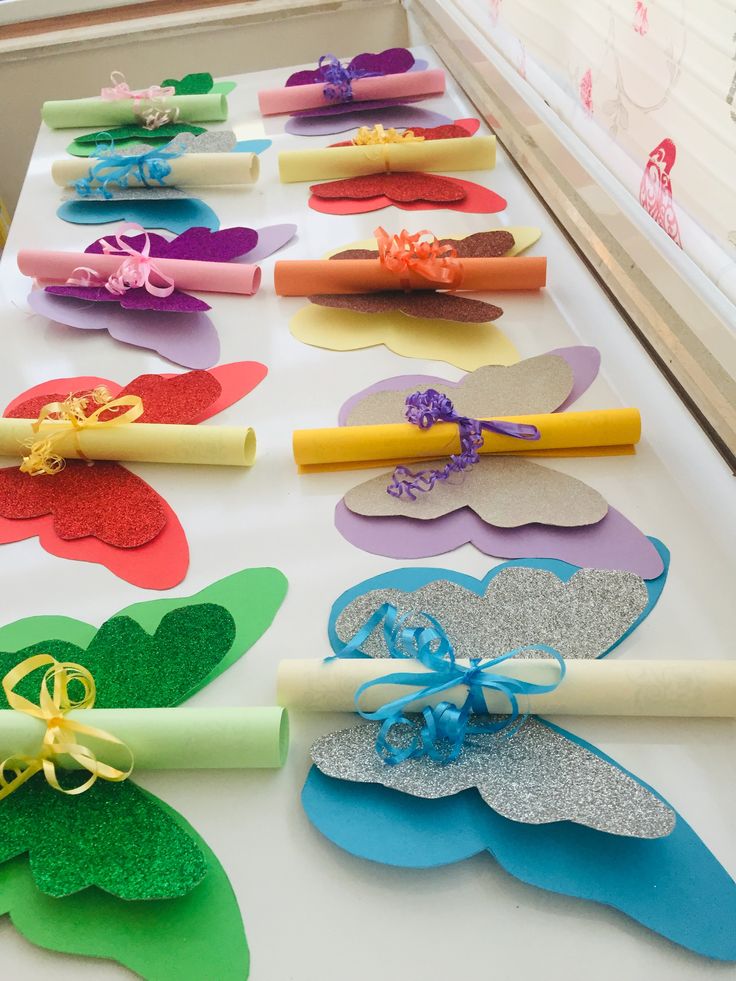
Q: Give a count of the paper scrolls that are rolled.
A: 10